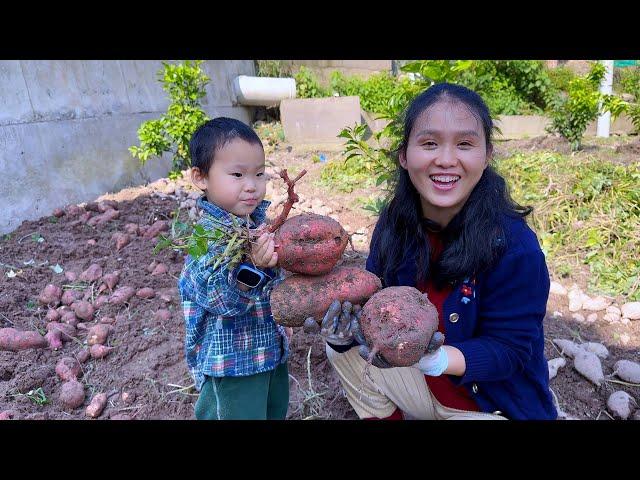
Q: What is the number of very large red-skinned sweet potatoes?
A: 3